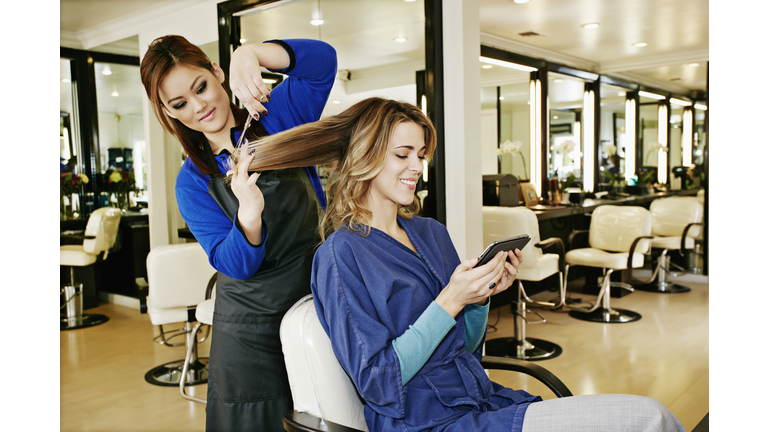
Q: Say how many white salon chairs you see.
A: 7